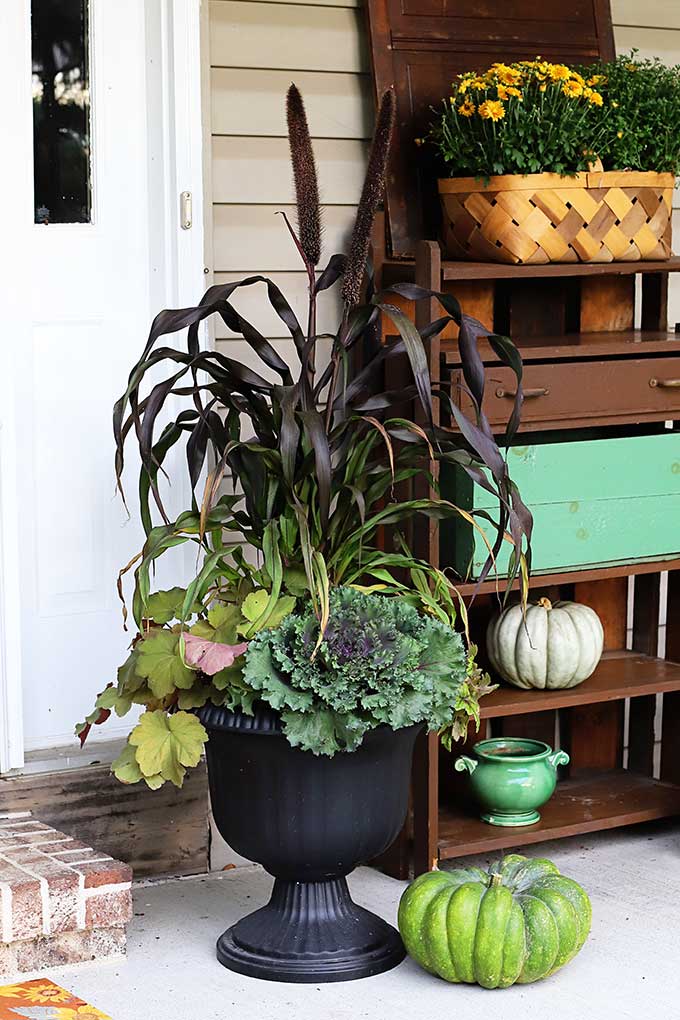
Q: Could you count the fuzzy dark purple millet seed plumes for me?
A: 2